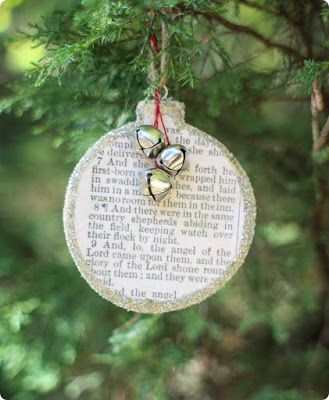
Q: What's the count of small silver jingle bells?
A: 3